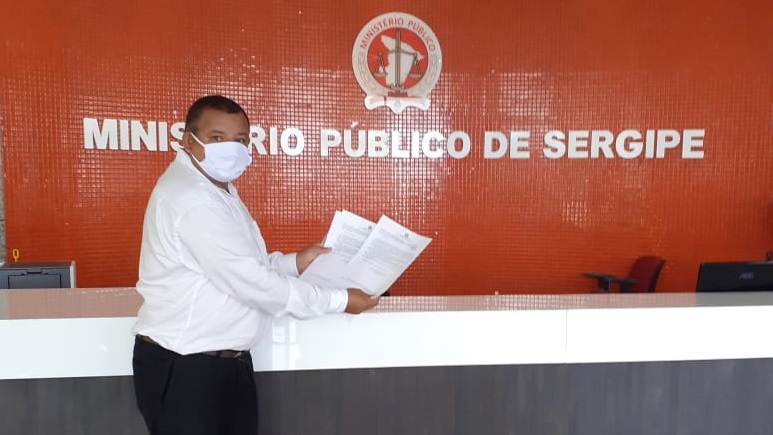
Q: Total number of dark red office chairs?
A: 1